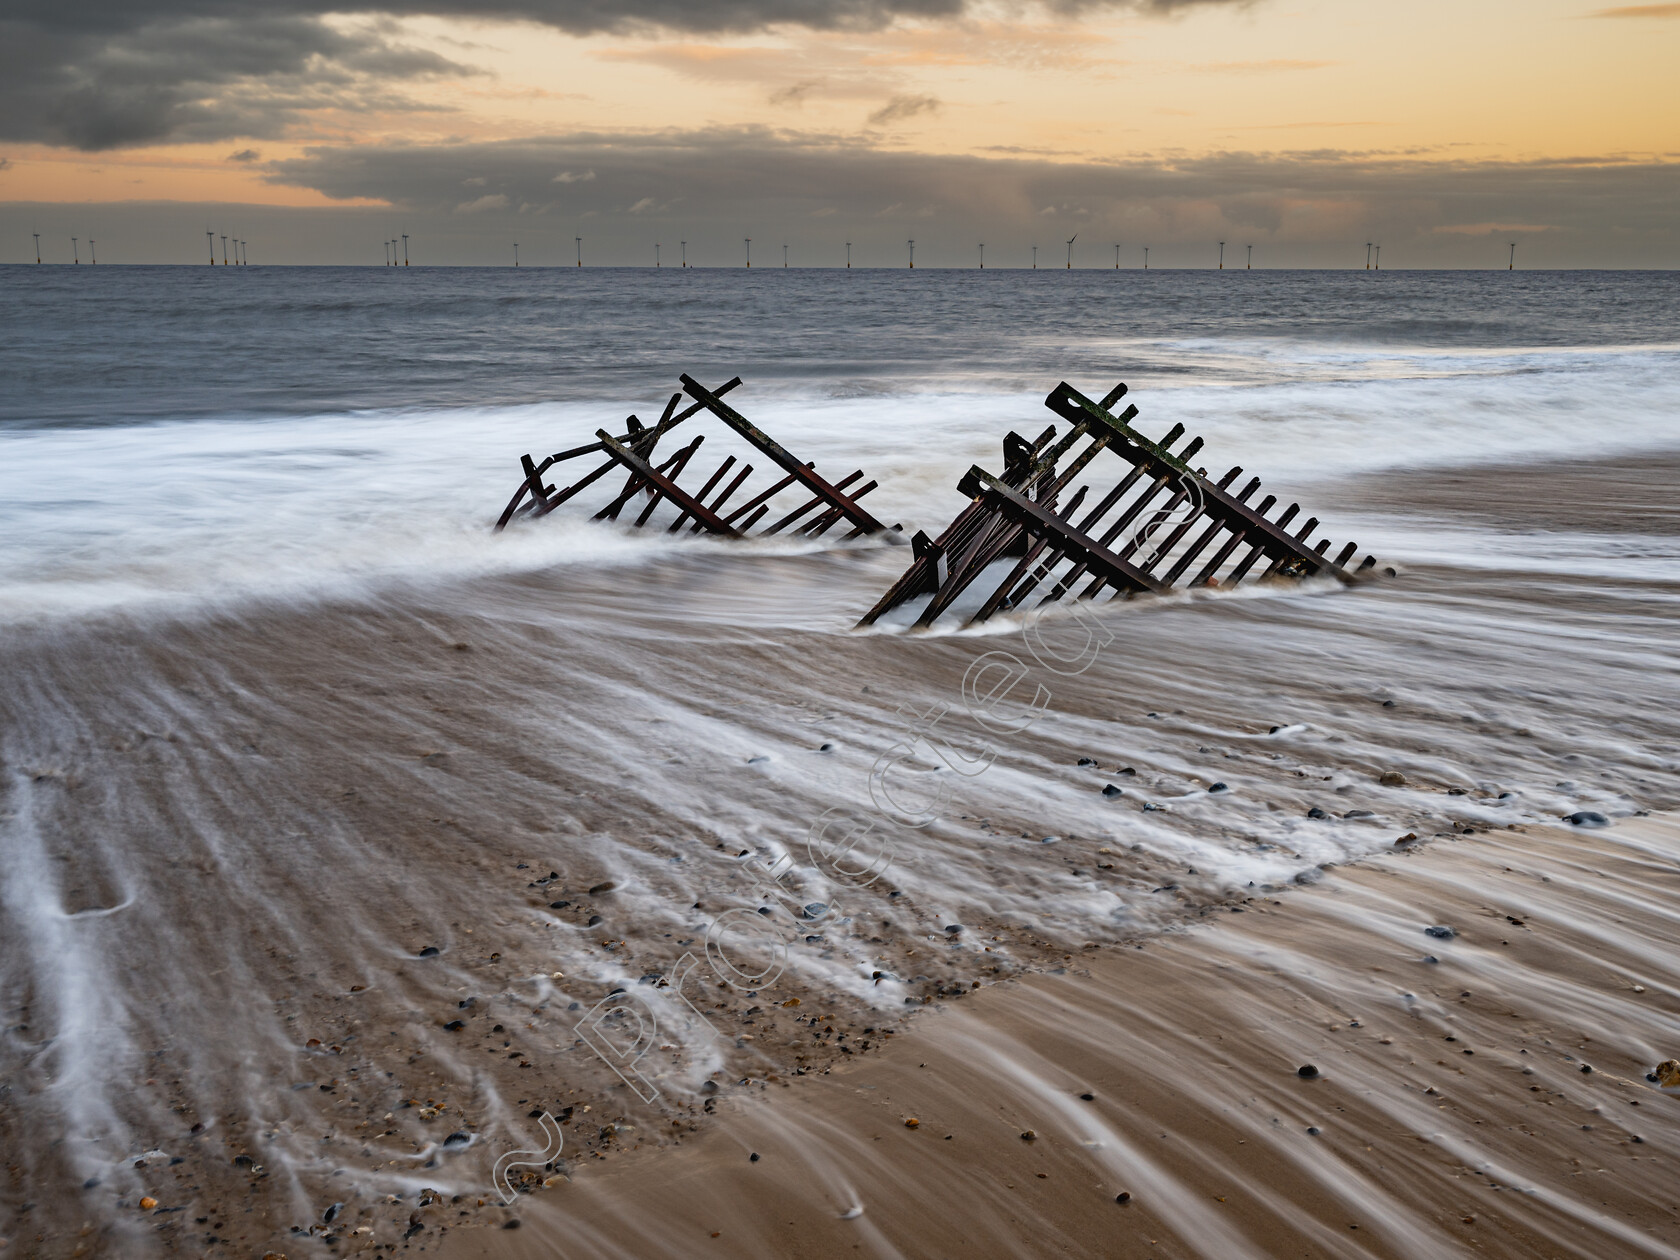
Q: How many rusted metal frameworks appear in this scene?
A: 2